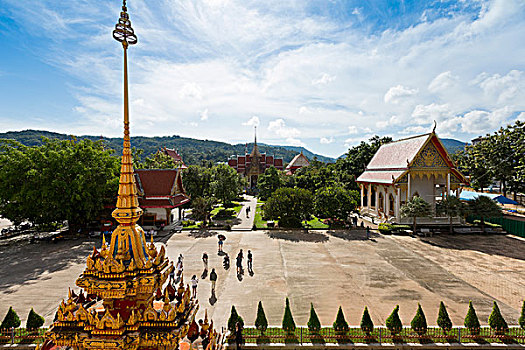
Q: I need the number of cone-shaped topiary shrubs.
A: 14